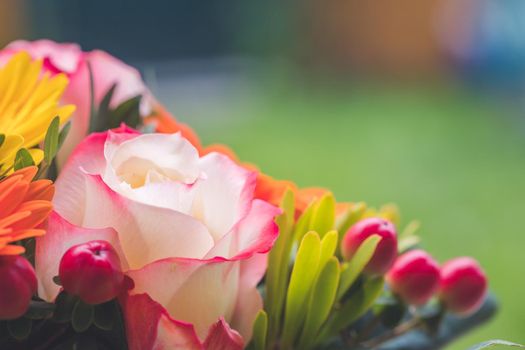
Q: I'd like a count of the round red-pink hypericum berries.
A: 5